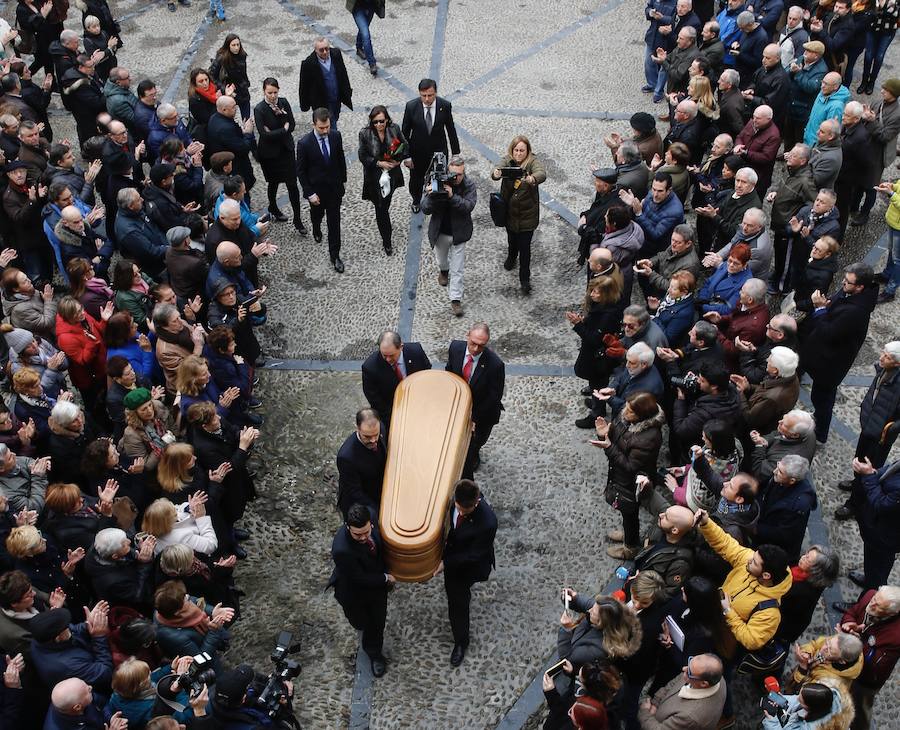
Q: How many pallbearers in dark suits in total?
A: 5